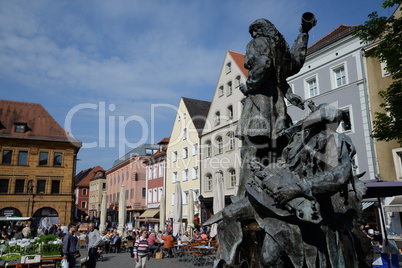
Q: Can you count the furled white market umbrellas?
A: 6